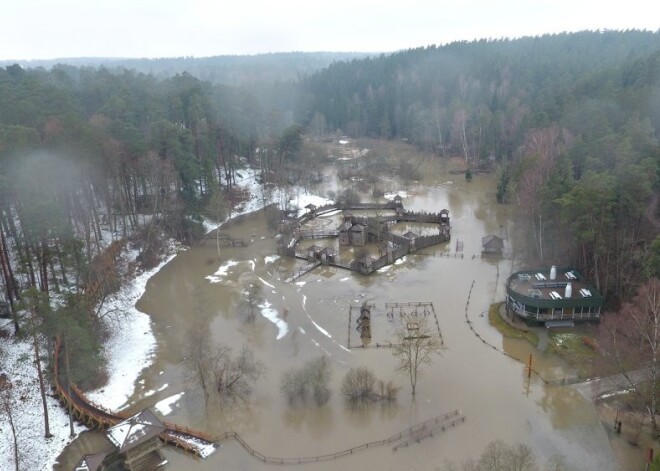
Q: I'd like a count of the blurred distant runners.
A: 0